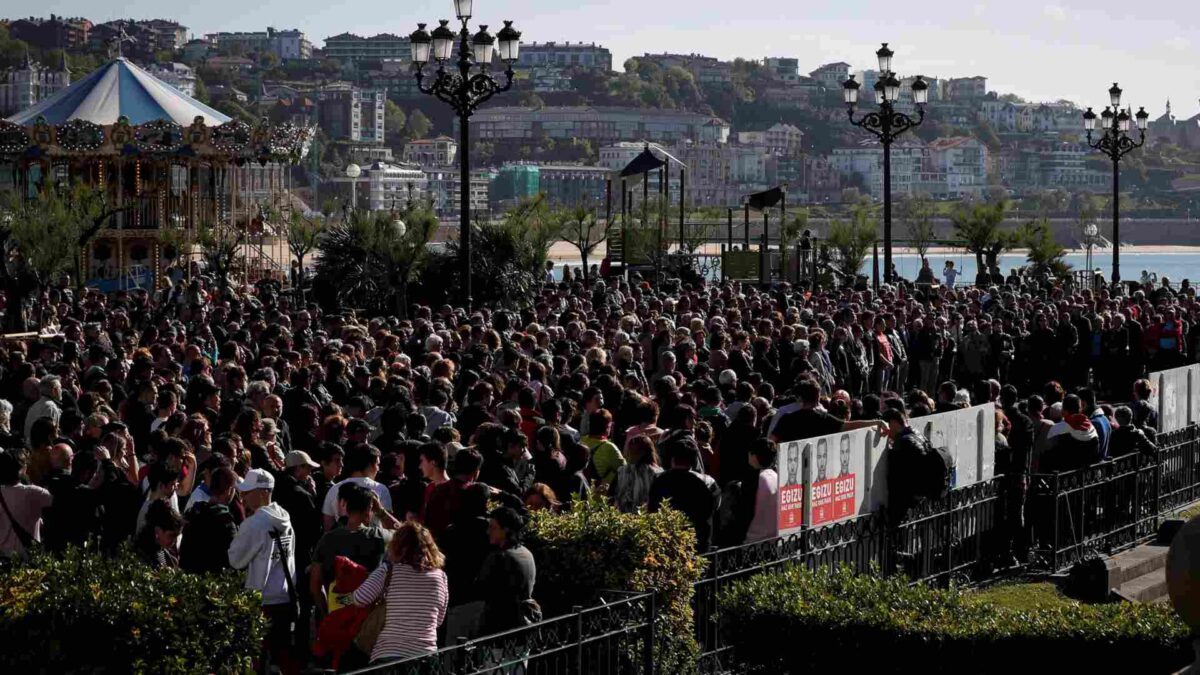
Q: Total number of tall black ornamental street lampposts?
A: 3